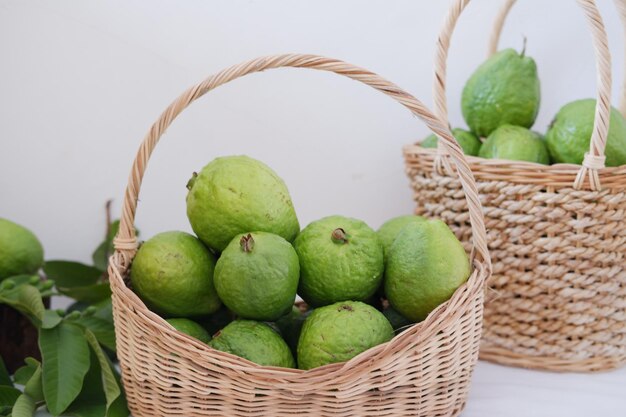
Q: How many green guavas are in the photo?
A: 14